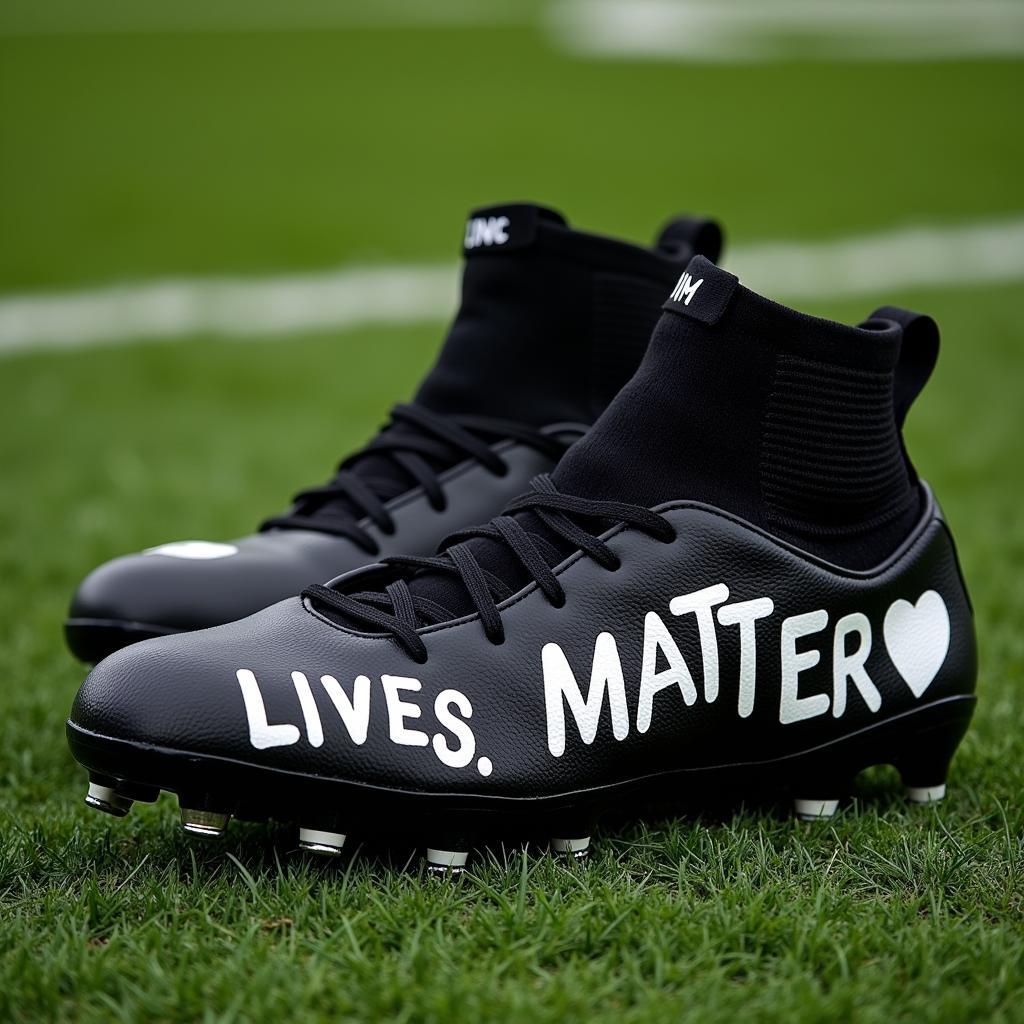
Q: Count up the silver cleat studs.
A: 7